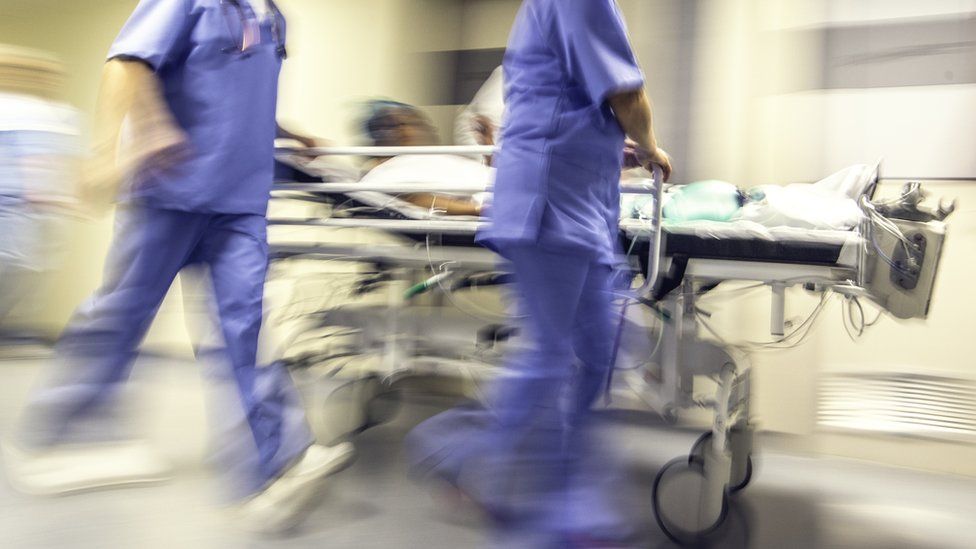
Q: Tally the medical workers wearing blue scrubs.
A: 2